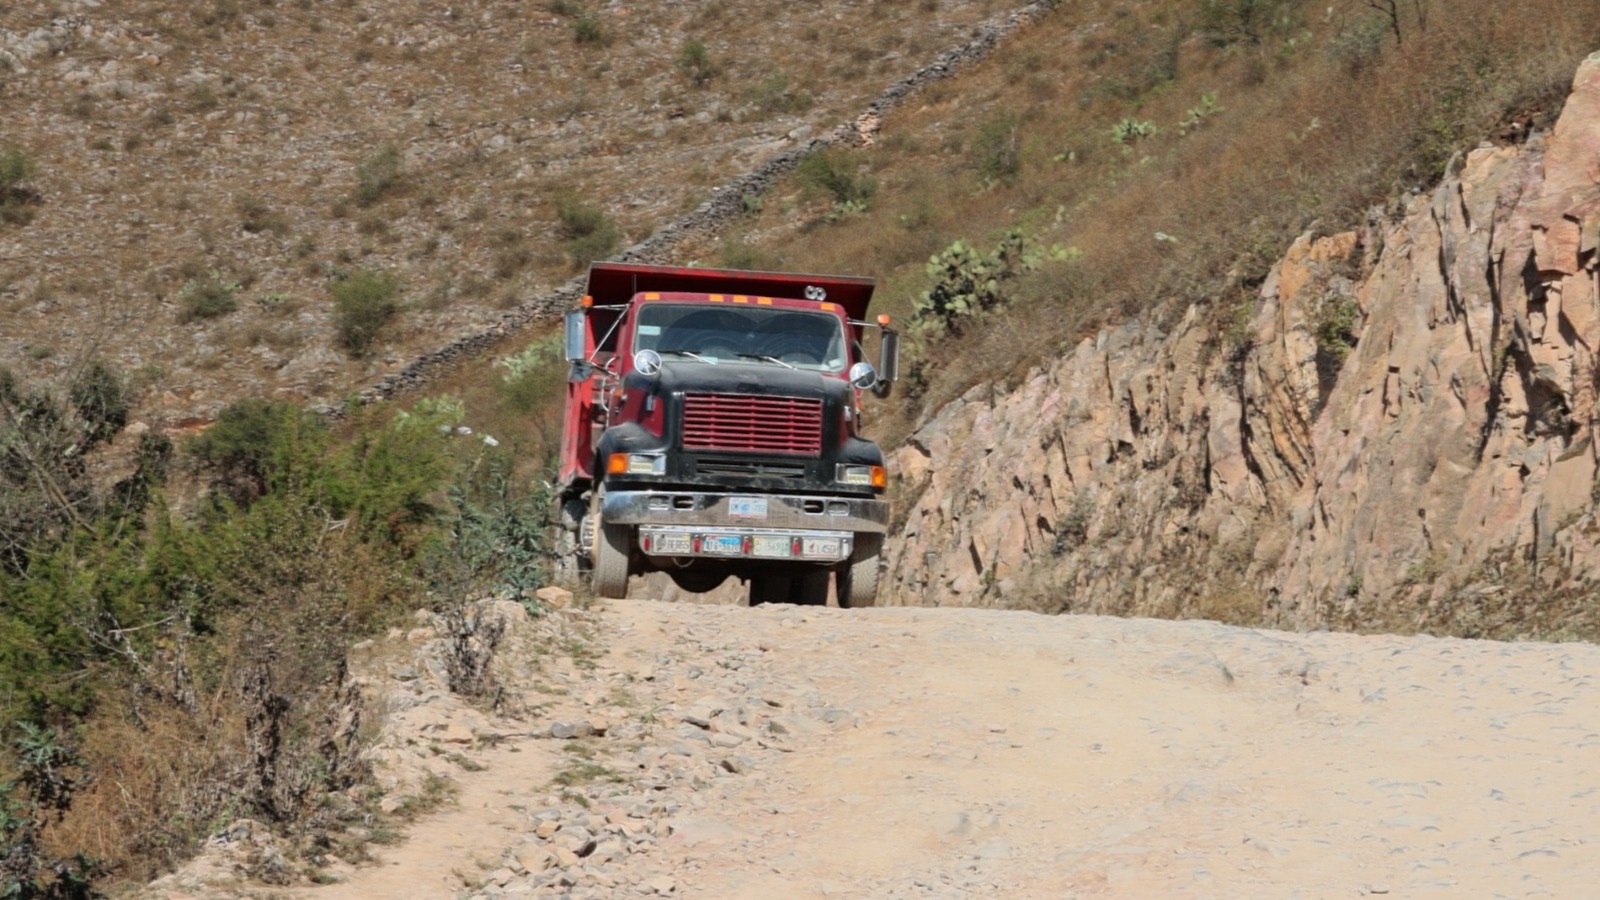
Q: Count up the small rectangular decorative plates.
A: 4